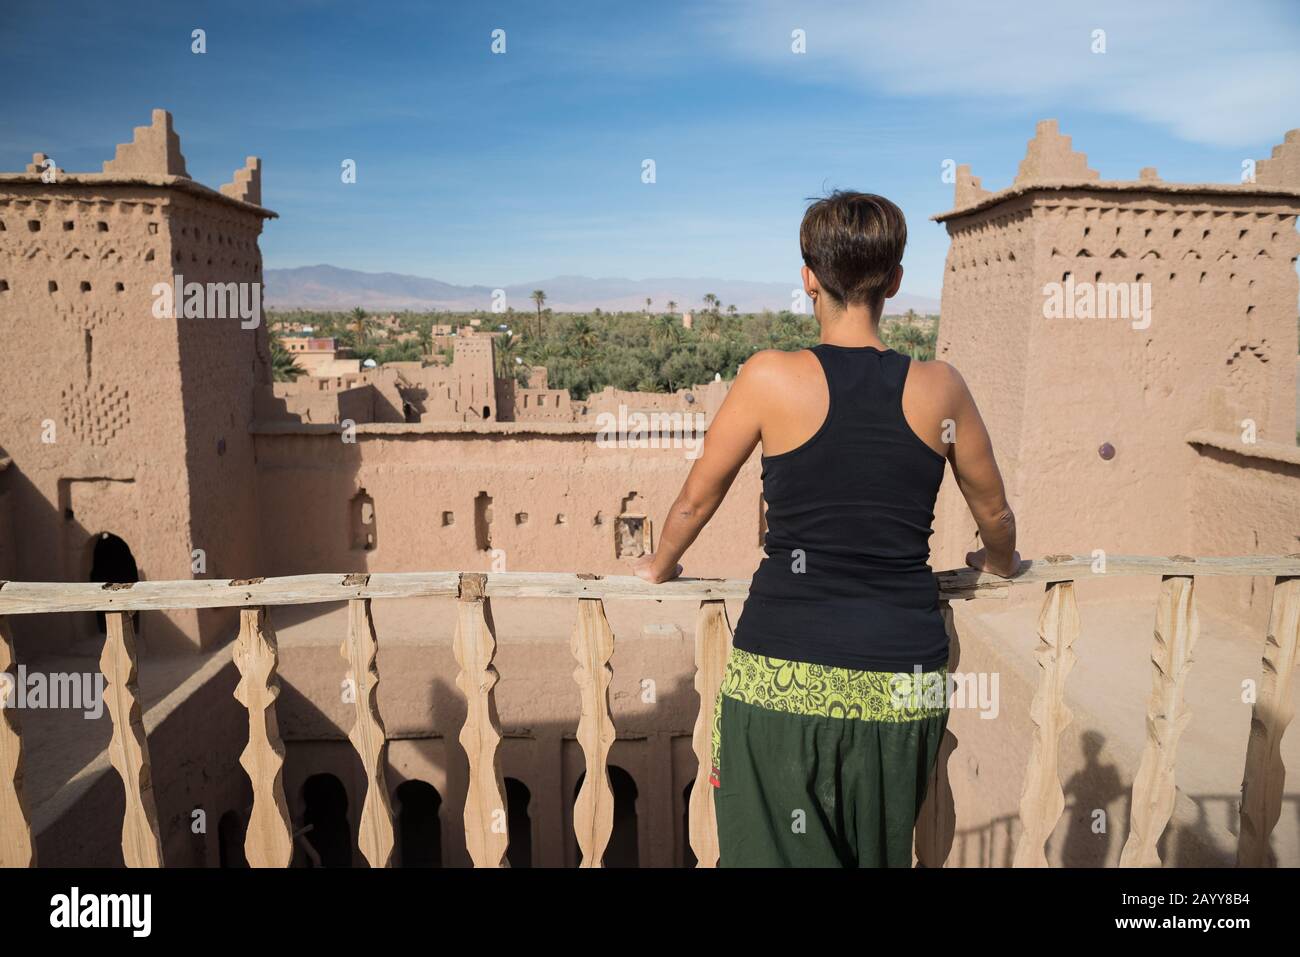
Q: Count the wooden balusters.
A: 11